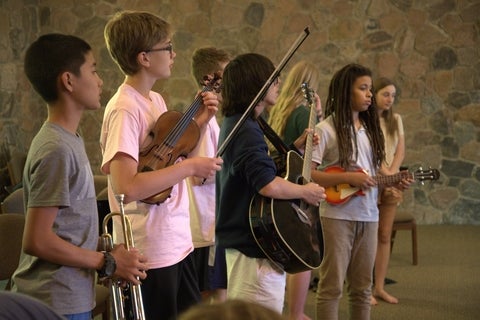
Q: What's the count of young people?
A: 7